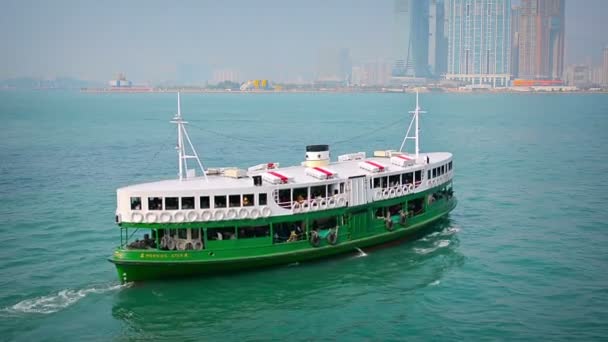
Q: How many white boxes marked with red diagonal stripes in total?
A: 4